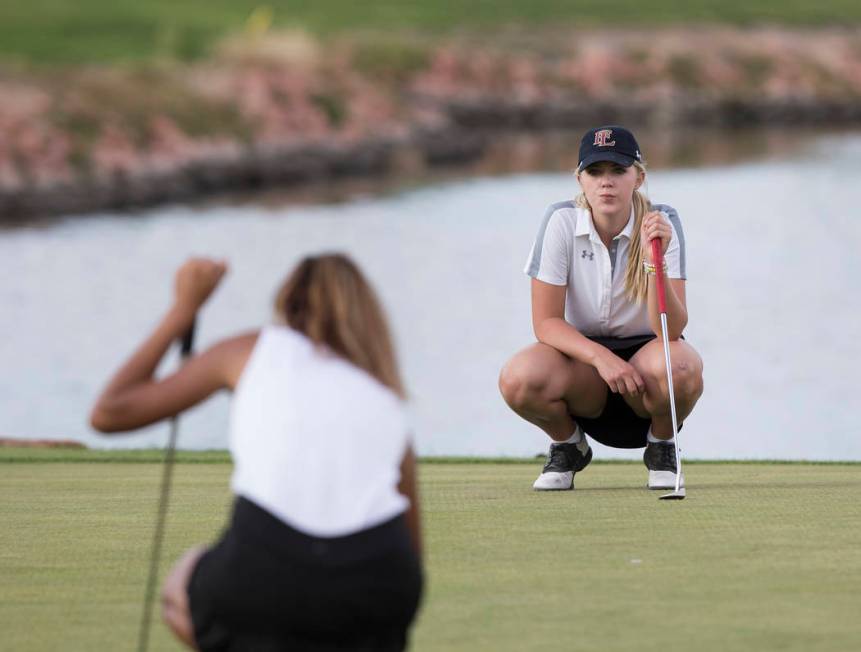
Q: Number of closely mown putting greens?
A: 1